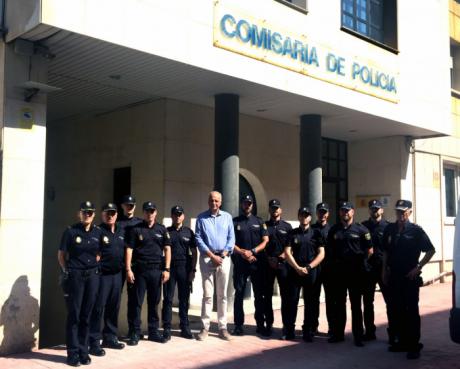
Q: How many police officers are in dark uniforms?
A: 12